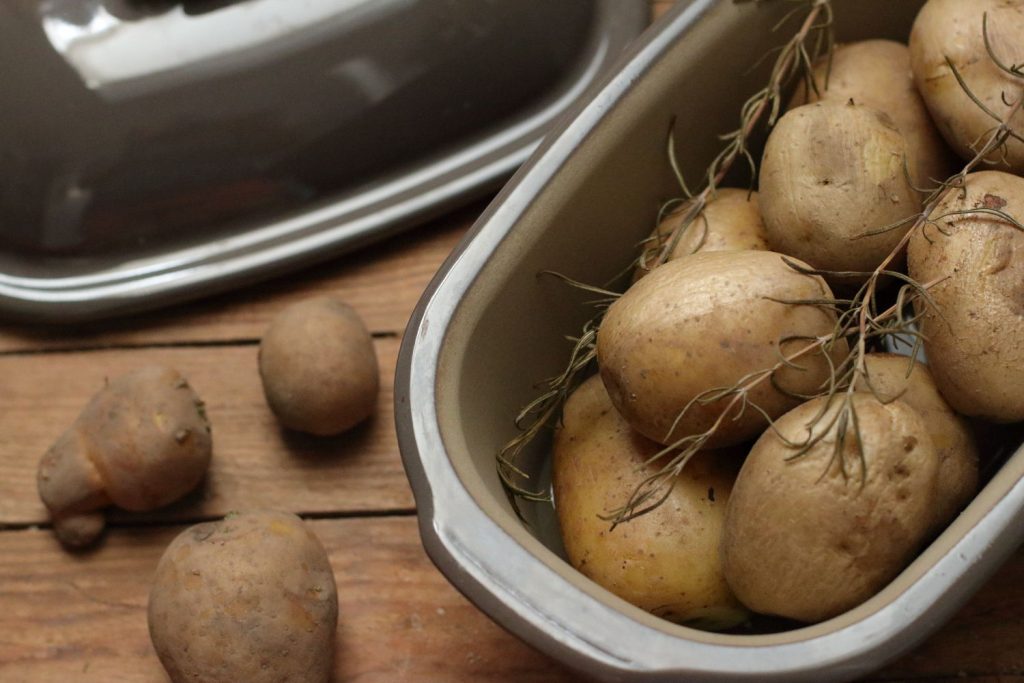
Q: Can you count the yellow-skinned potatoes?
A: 9